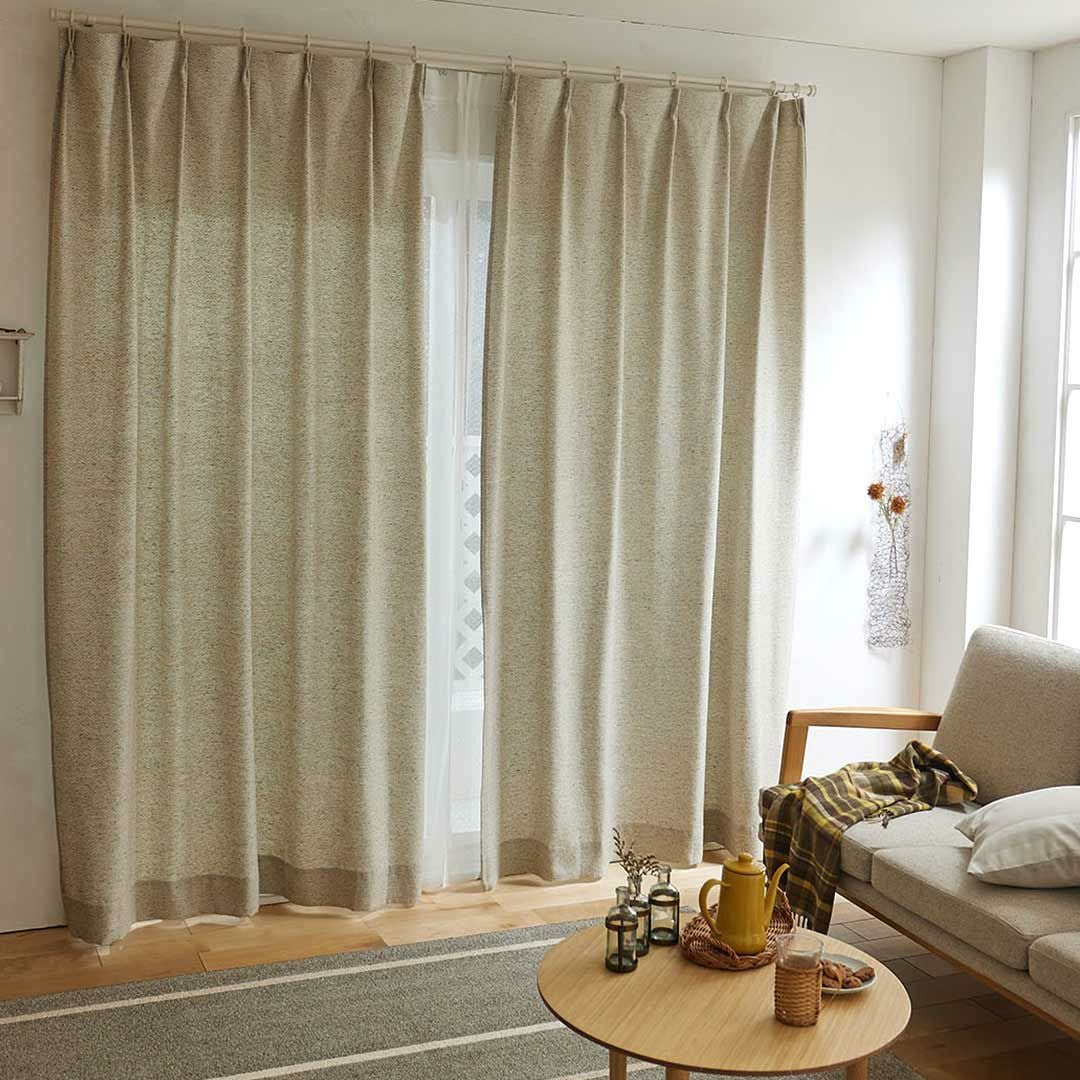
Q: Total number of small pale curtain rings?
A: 14